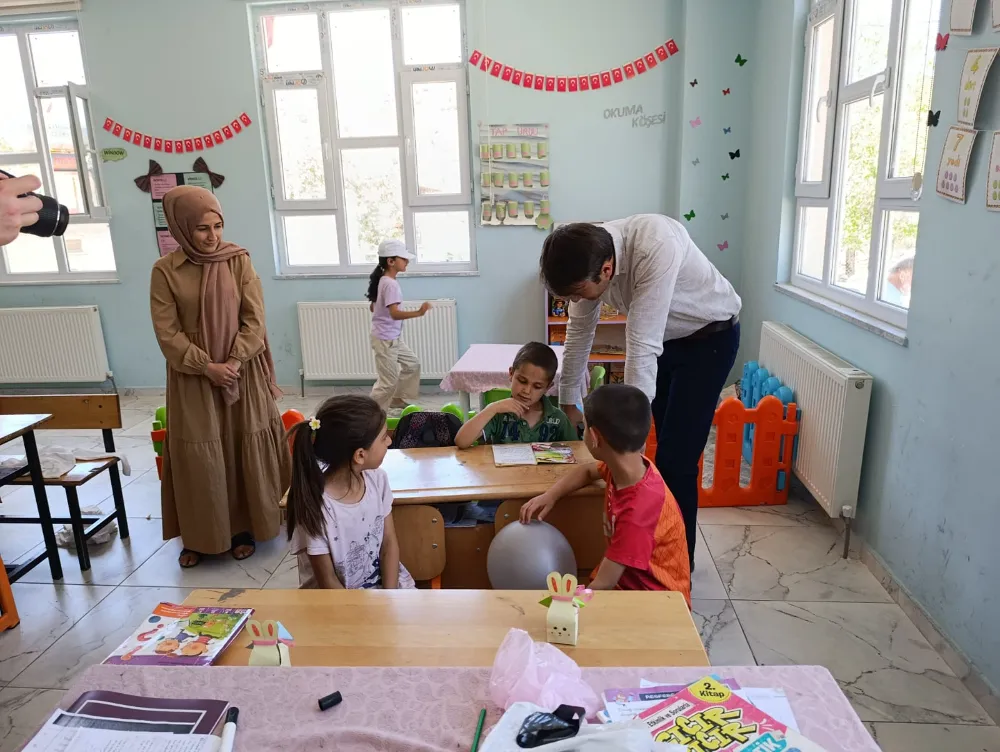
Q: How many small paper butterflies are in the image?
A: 13